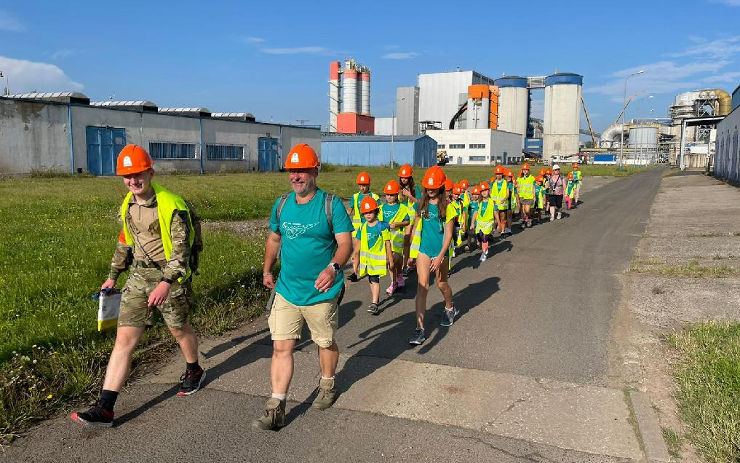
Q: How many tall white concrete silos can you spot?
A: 2